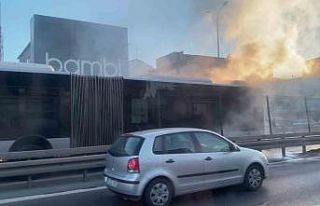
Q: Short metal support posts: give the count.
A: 4